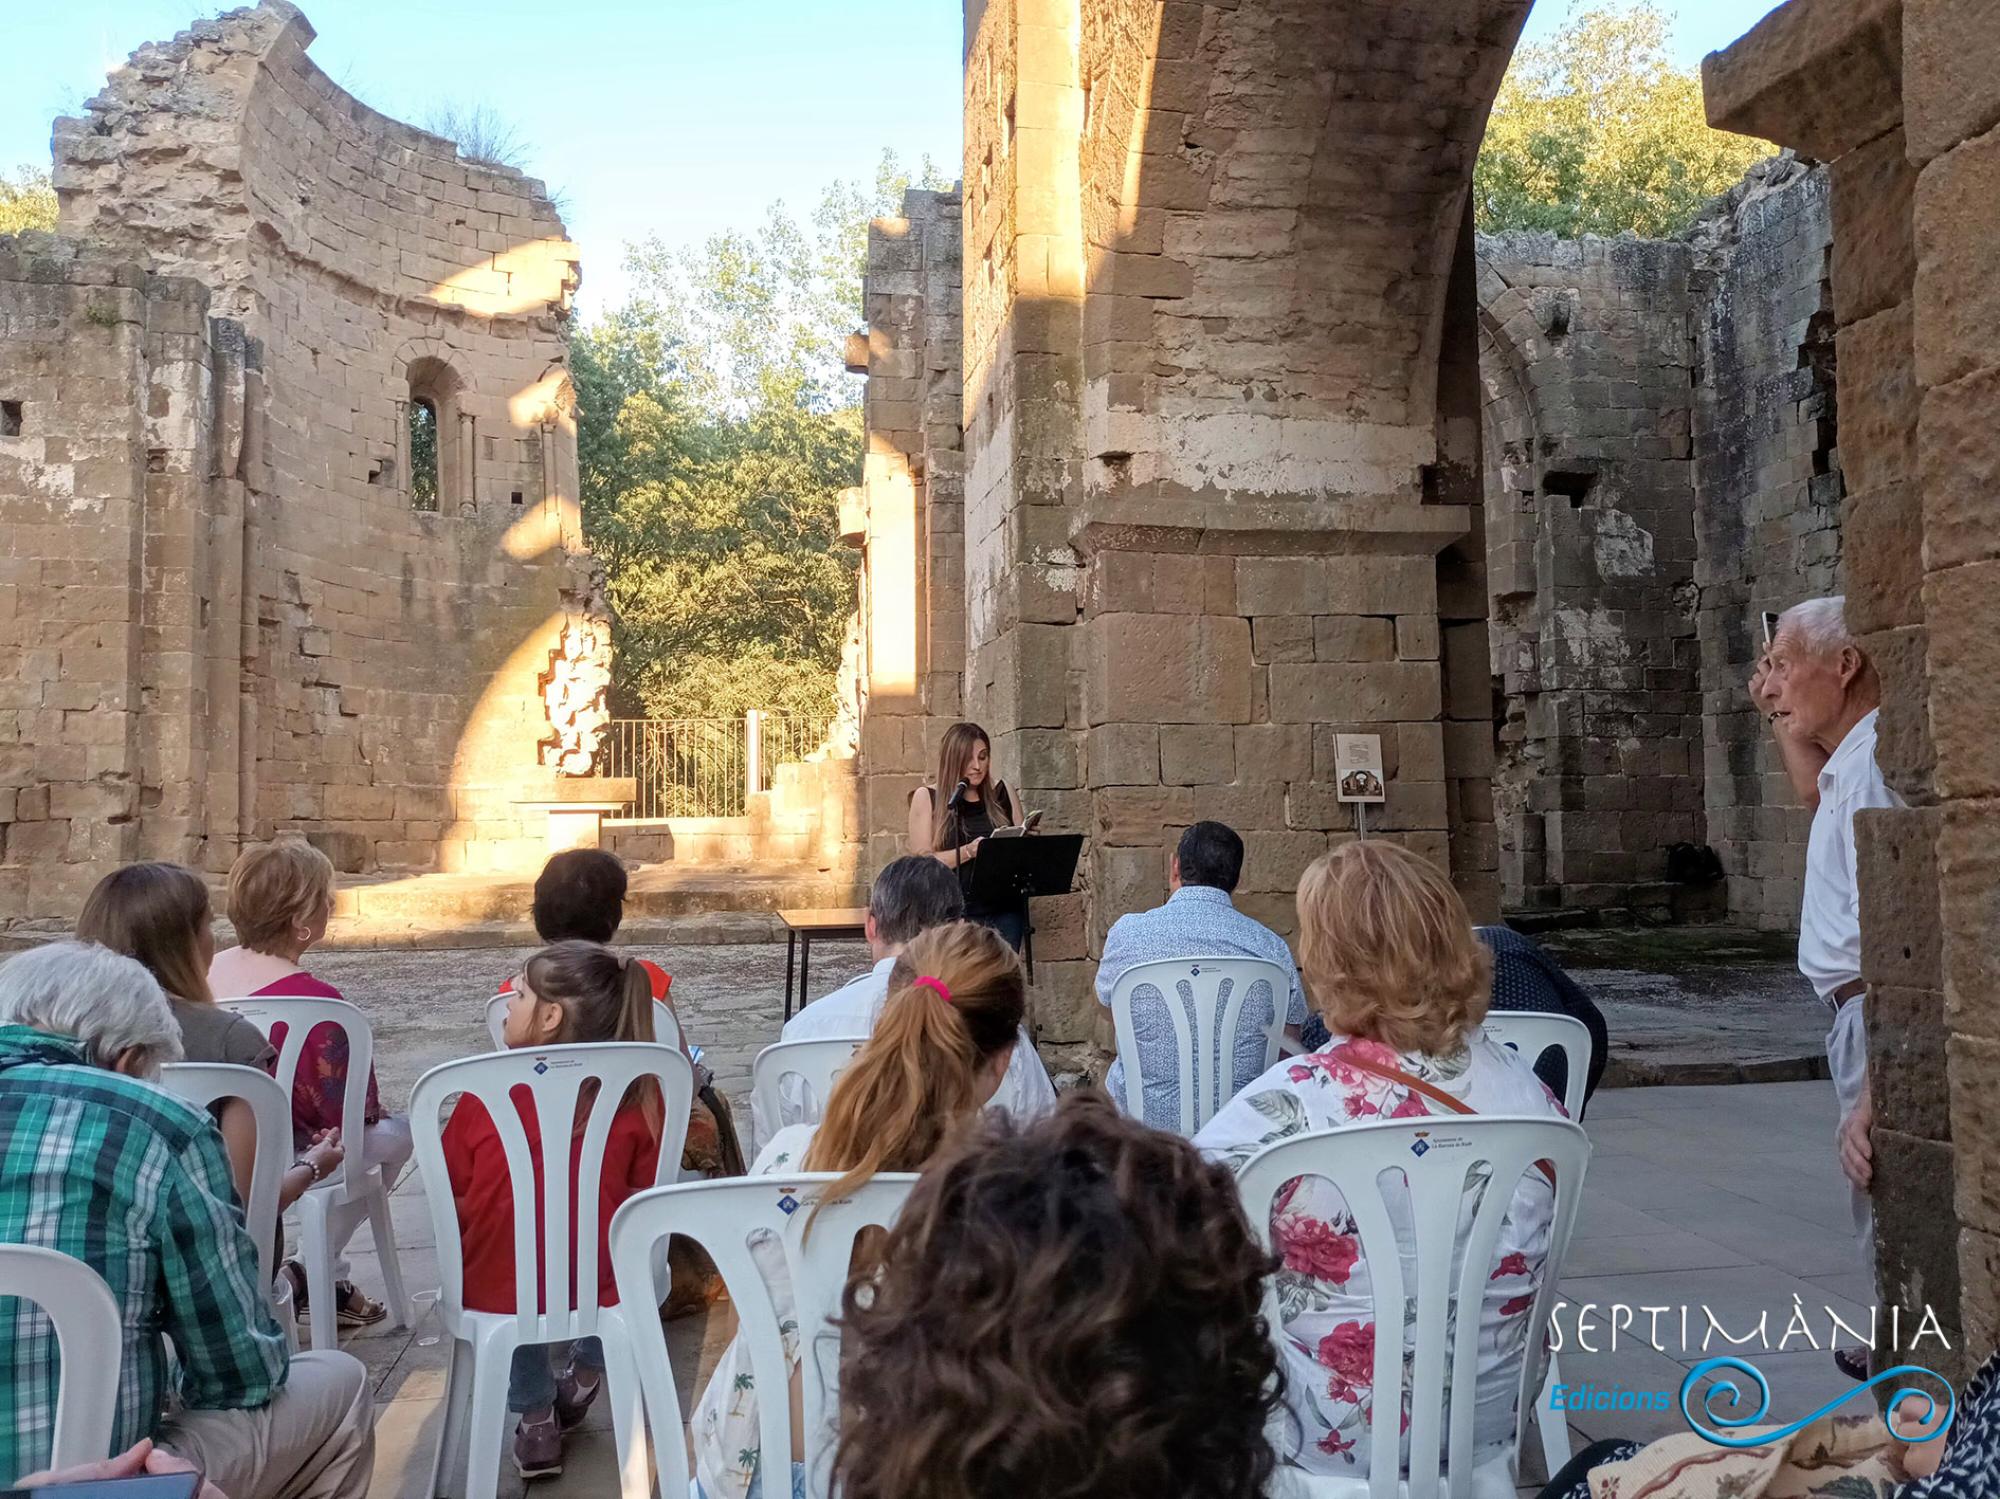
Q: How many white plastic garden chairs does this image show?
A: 10